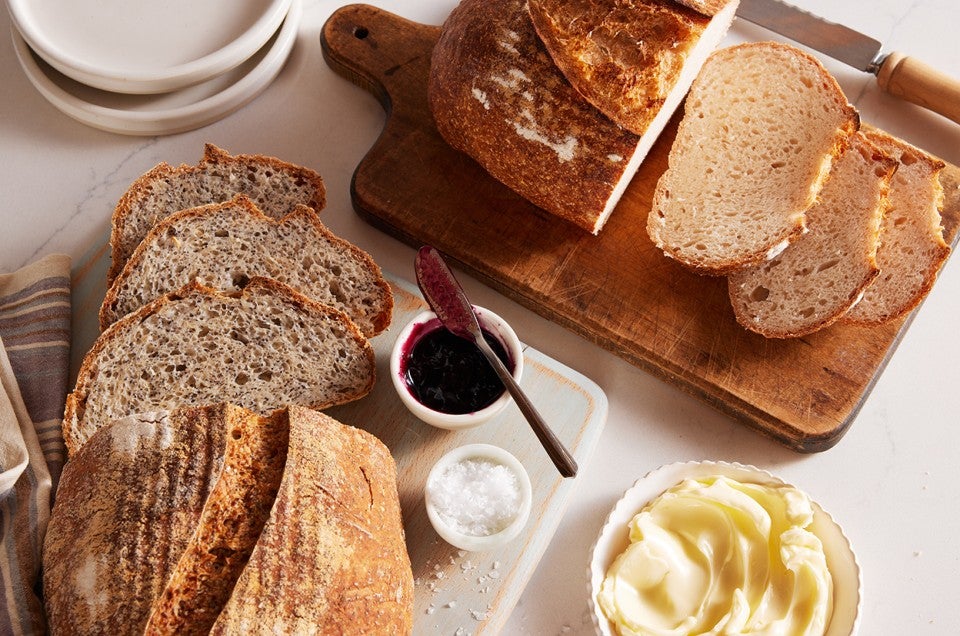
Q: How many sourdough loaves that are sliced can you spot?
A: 2